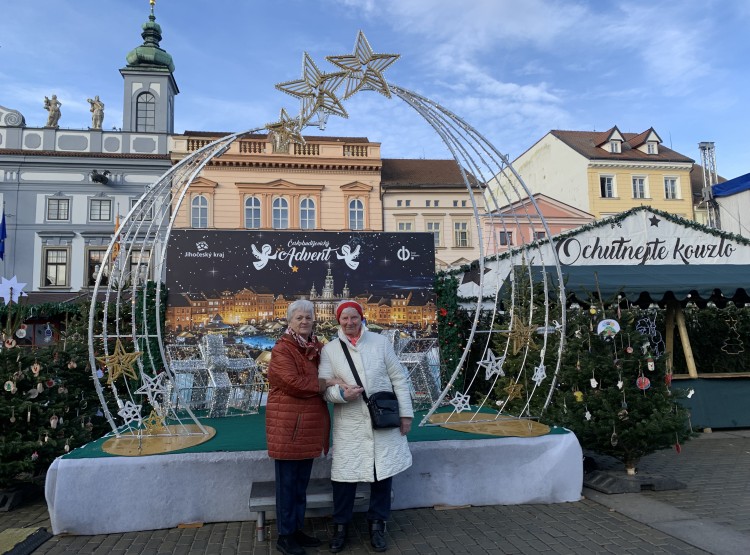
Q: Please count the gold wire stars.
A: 7